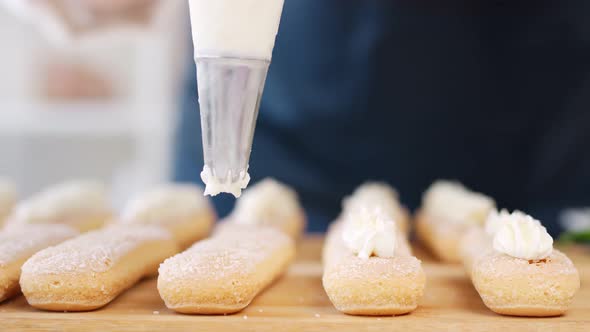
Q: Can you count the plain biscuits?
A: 3